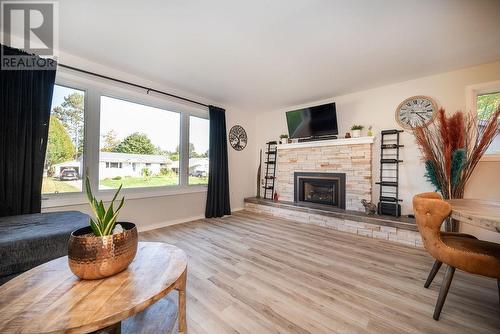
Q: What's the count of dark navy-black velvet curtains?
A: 2